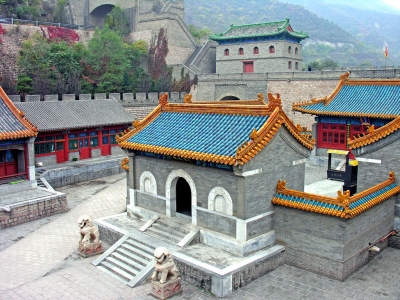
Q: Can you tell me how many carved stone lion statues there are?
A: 2